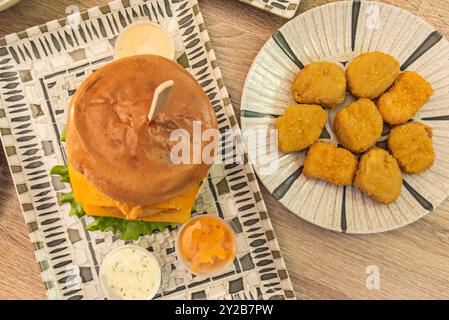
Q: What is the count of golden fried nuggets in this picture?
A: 8